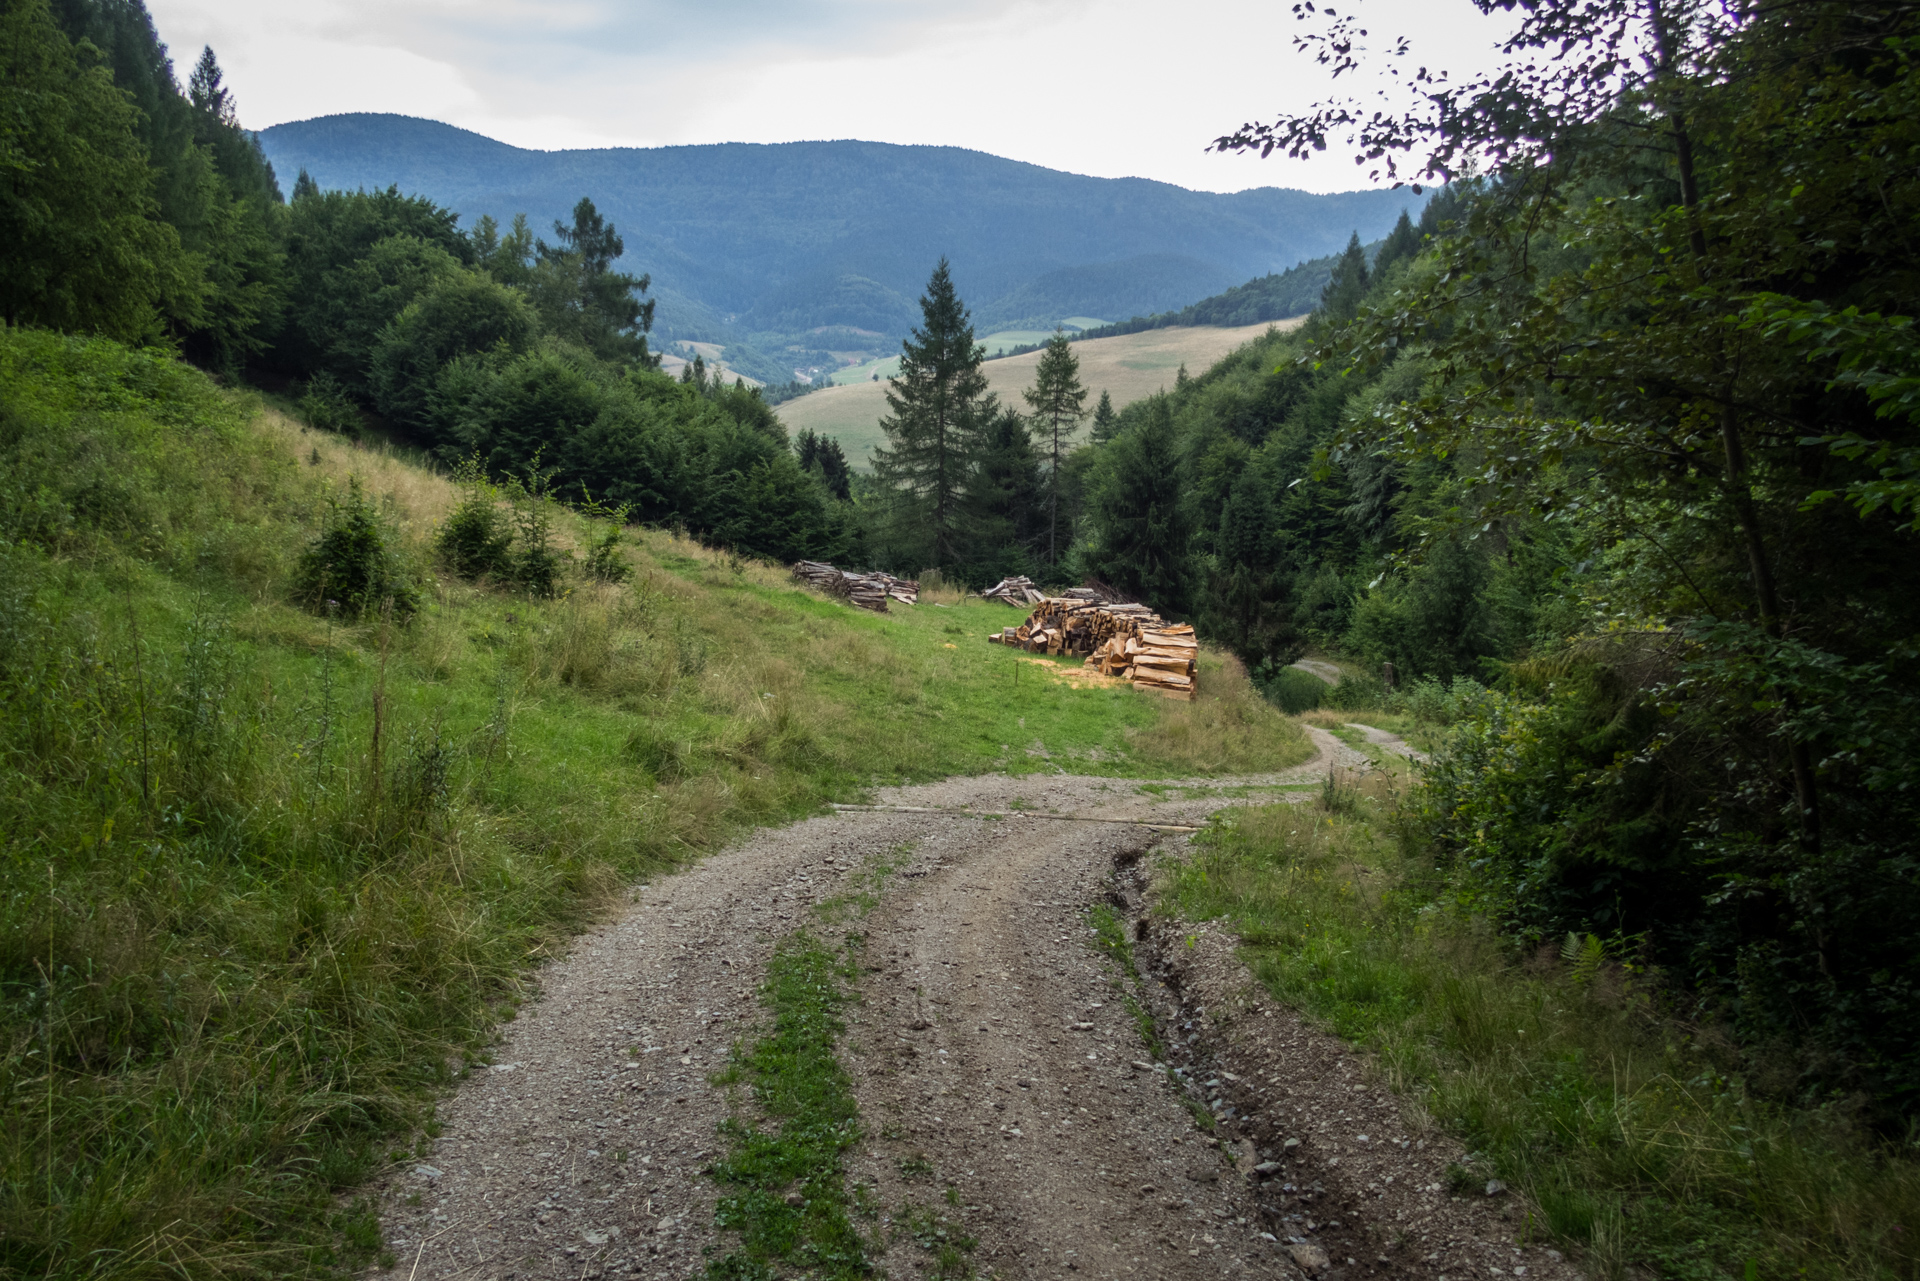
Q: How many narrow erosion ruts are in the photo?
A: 1